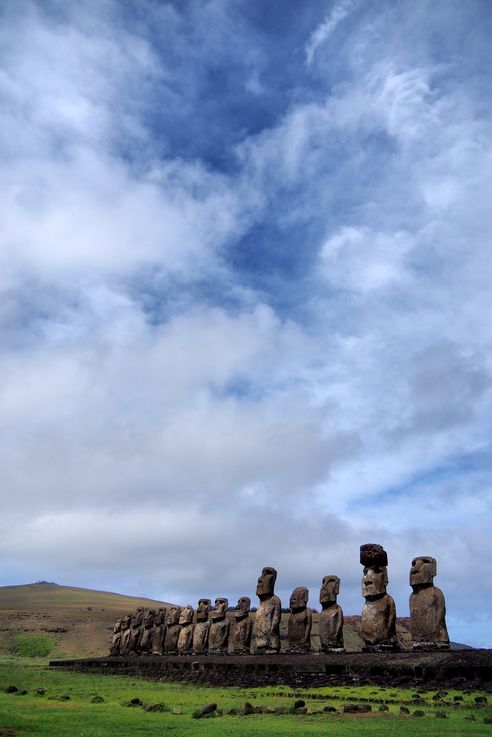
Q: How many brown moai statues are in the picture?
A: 15